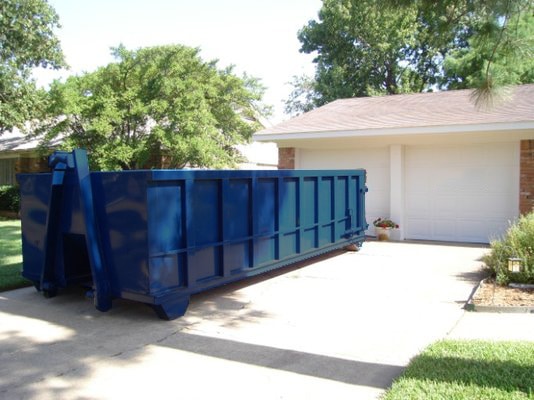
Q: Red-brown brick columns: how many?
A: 2